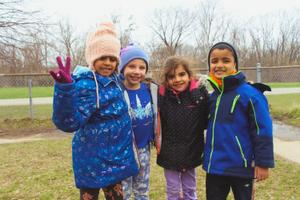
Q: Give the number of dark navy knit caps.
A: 1